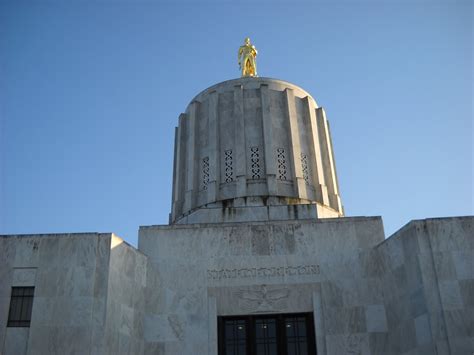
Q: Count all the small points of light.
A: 3